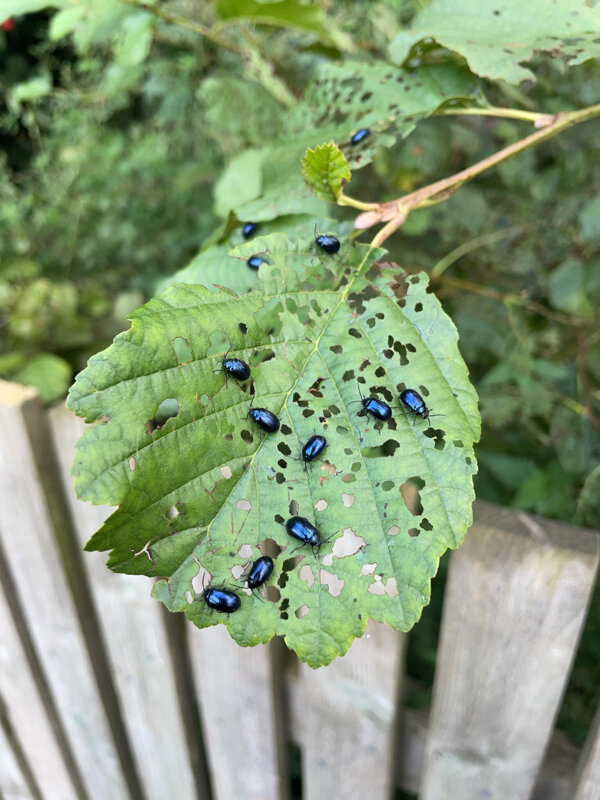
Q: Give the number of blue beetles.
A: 12